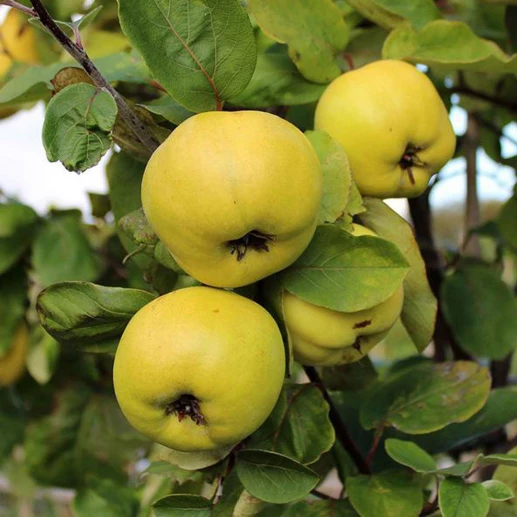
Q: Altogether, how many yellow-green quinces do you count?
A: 4